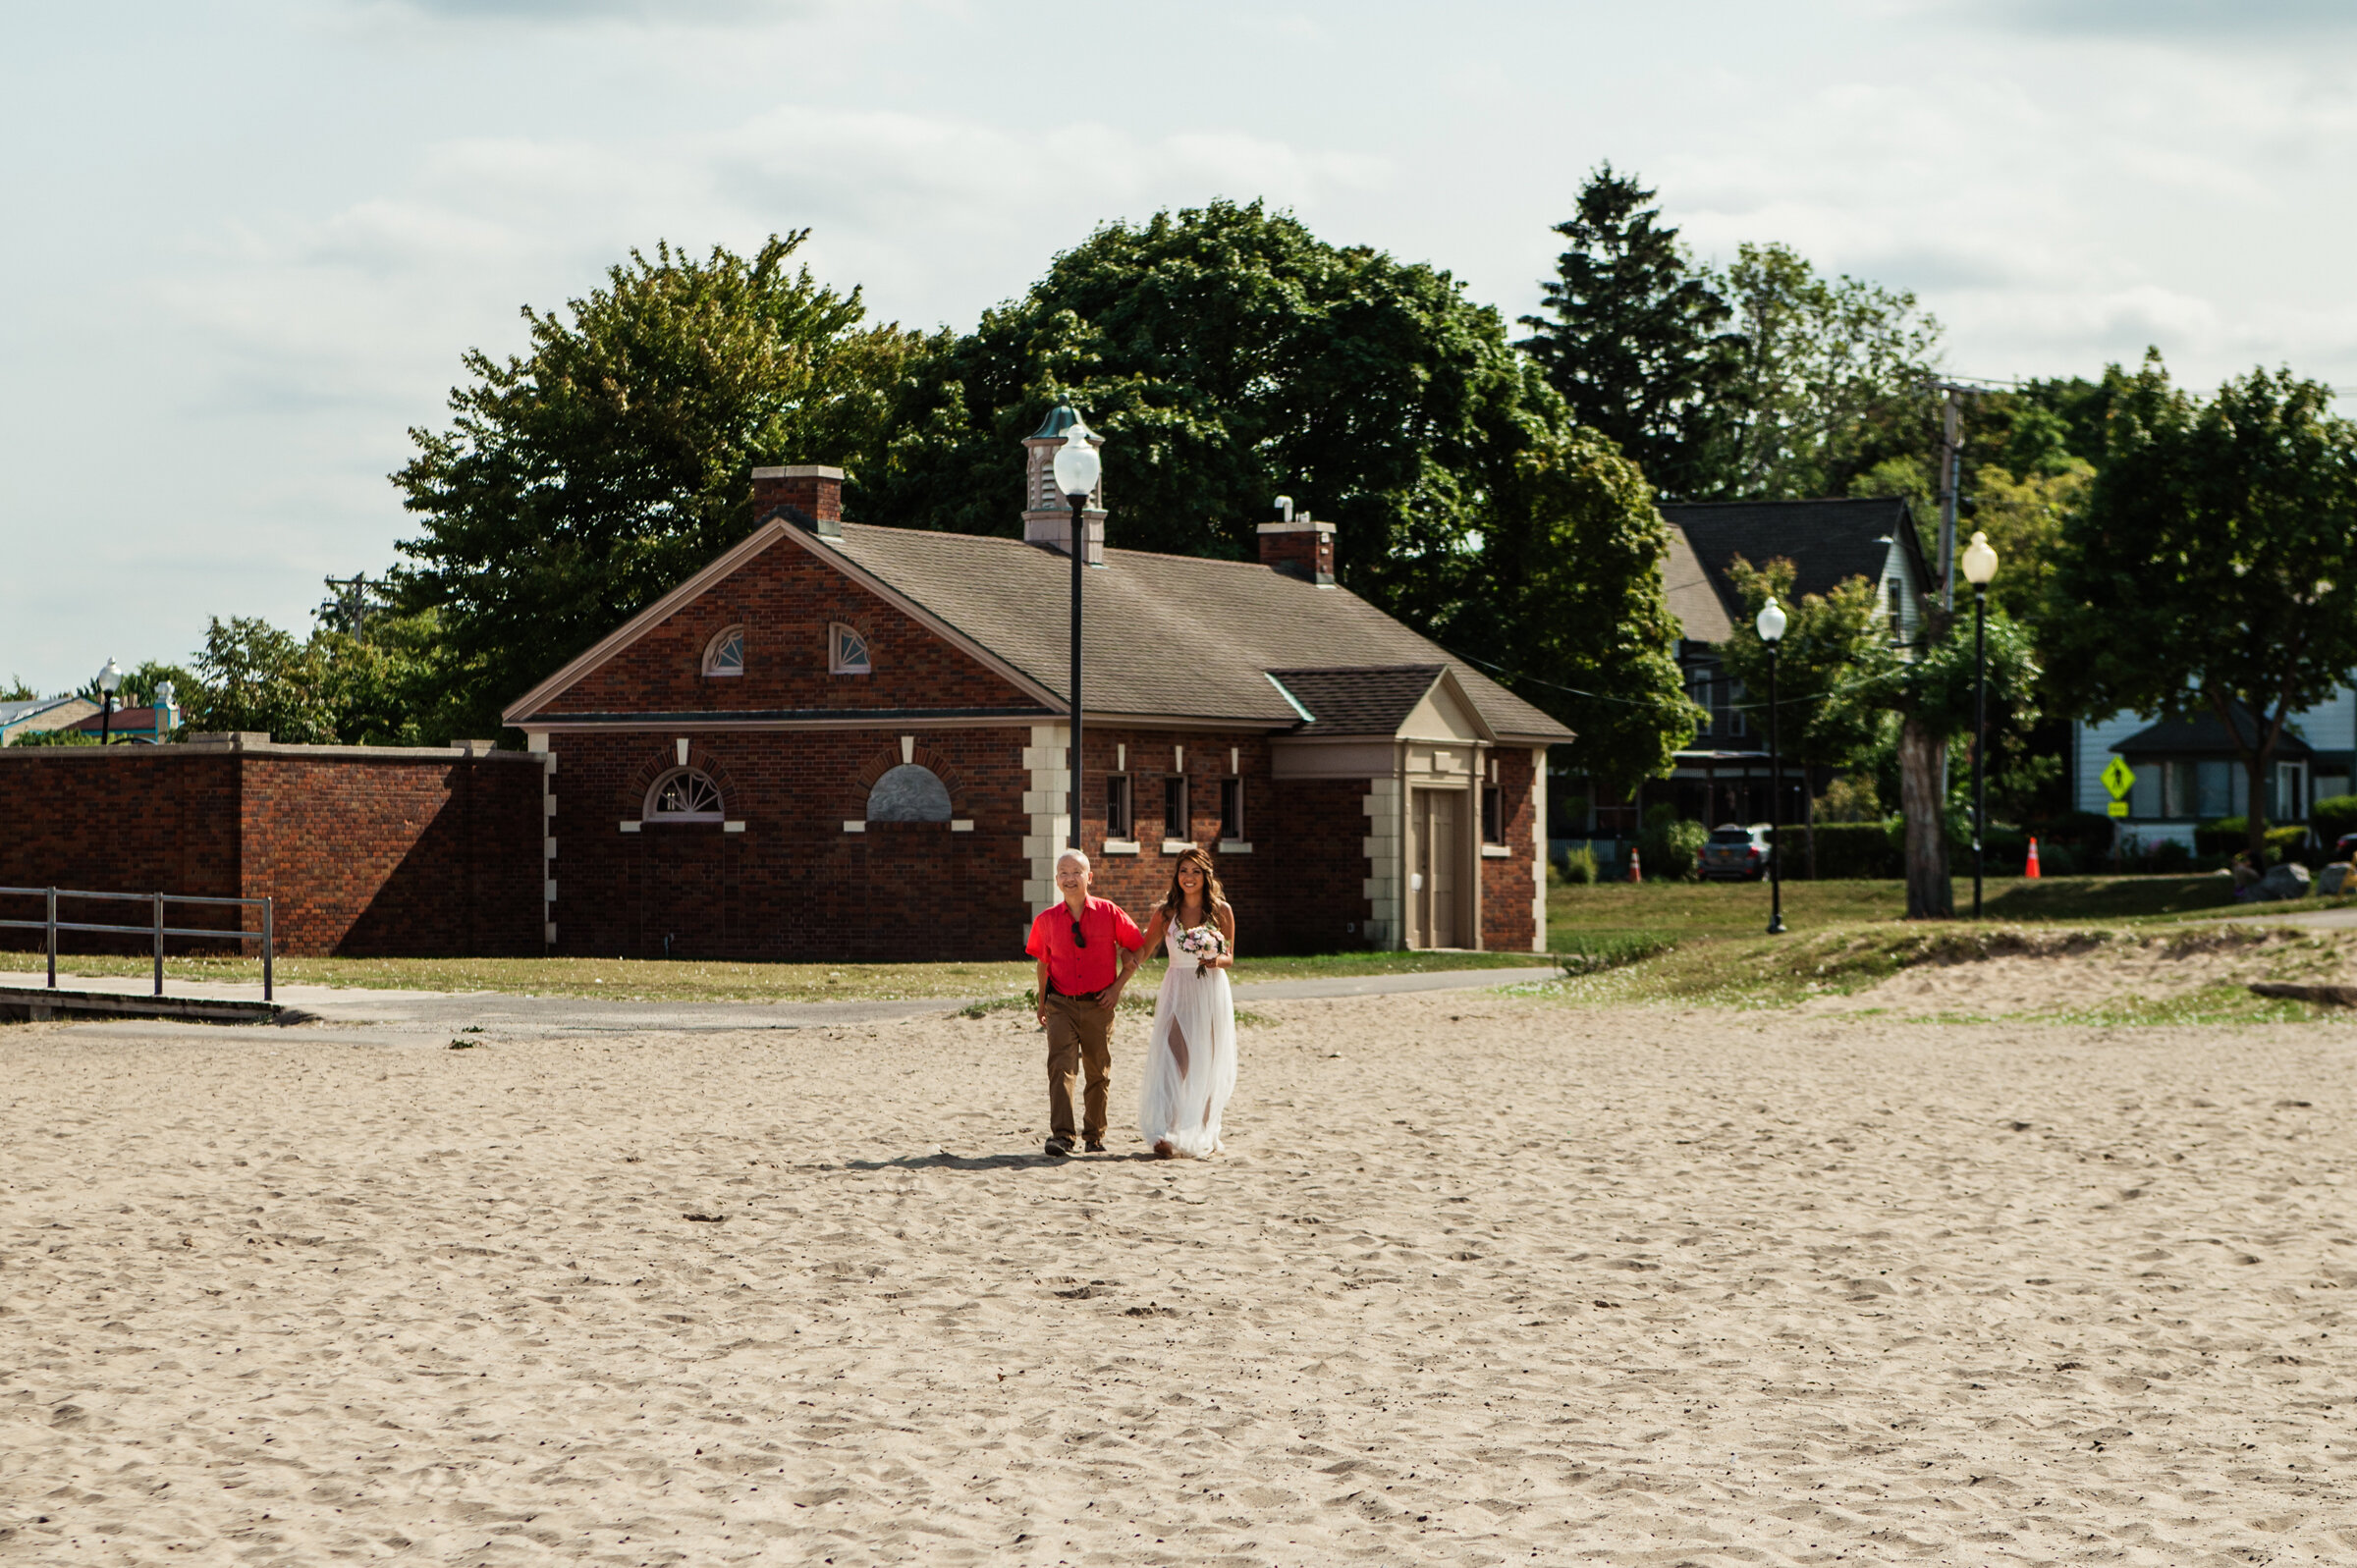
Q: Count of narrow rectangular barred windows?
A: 4